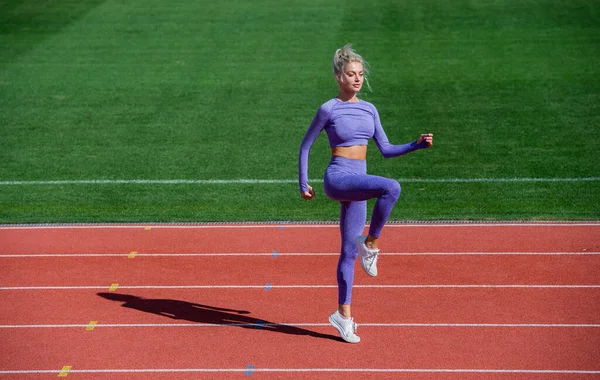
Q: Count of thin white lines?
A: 6